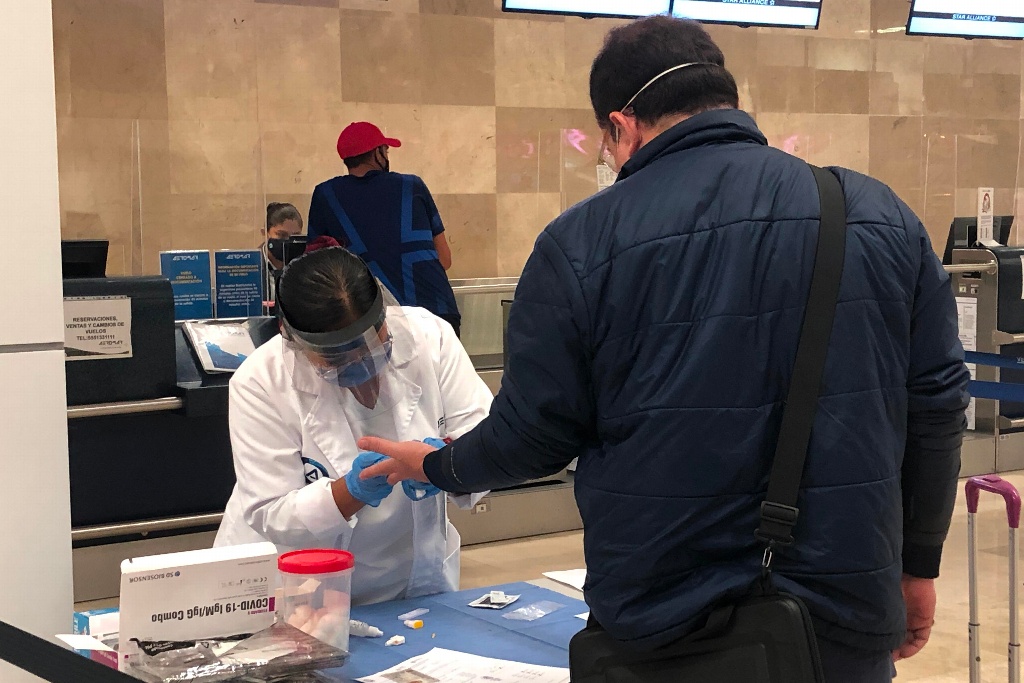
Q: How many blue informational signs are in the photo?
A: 2